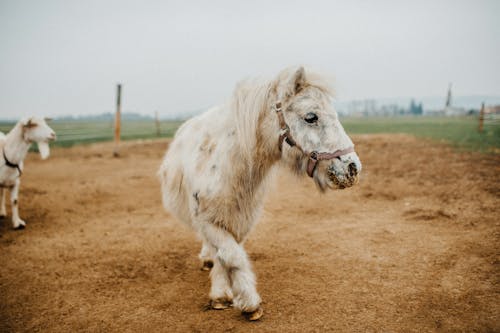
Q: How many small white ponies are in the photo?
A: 1